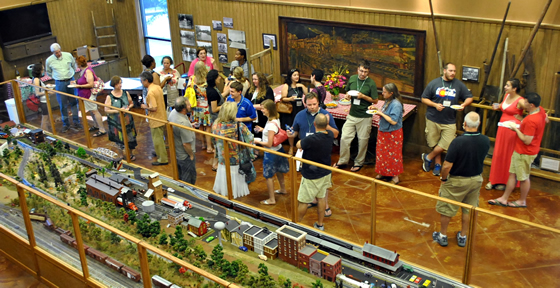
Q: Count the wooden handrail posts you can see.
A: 12